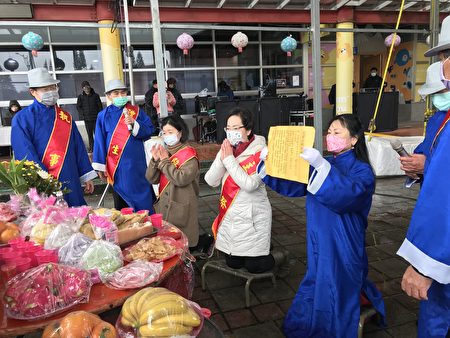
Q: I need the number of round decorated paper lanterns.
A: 5